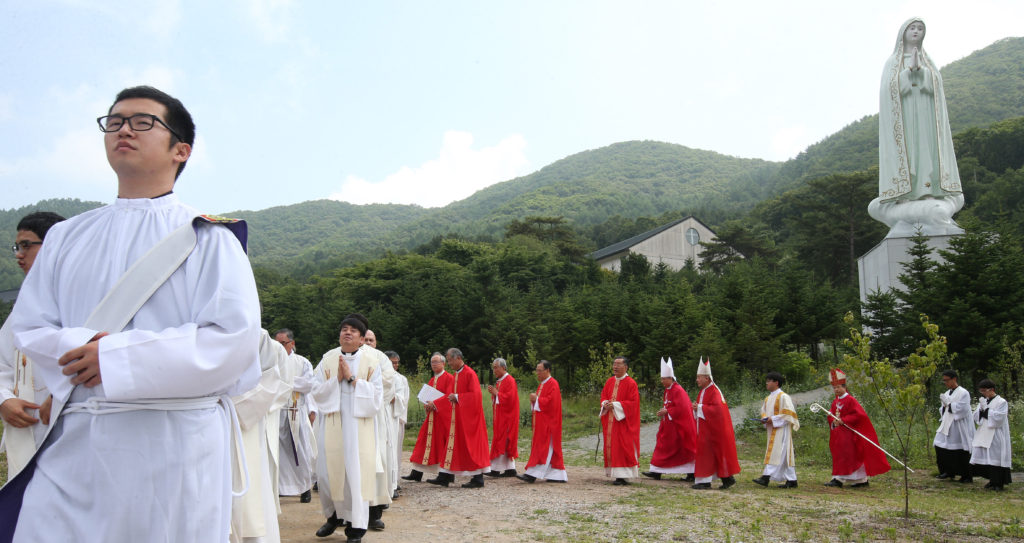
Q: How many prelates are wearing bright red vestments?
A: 8